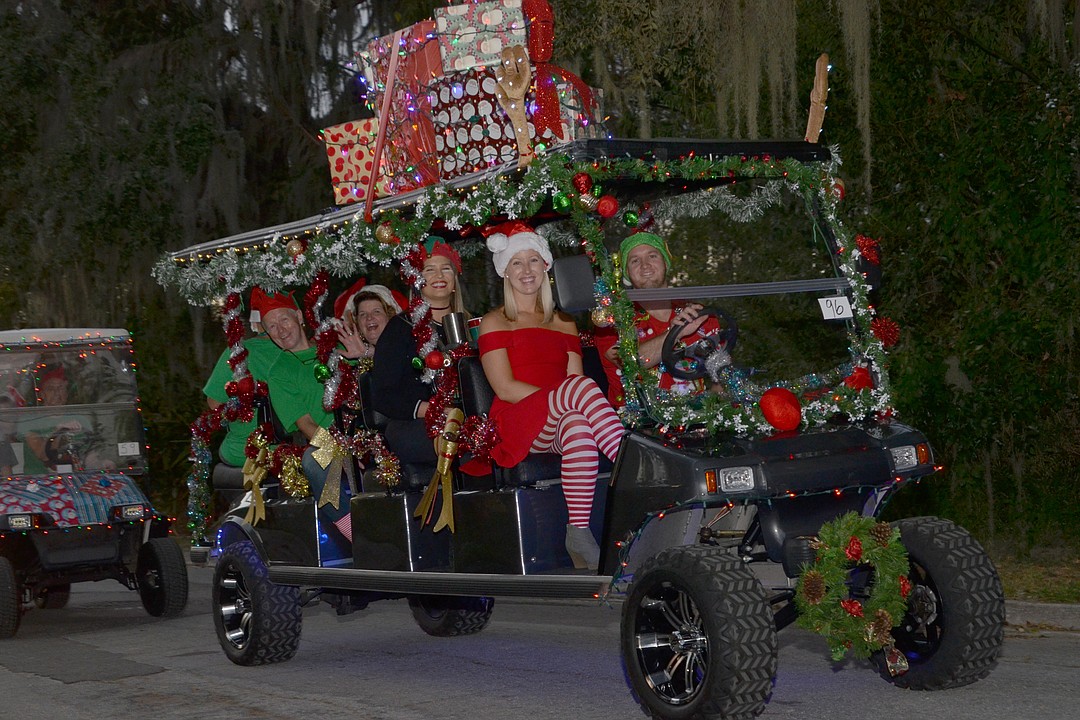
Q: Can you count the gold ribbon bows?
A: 3